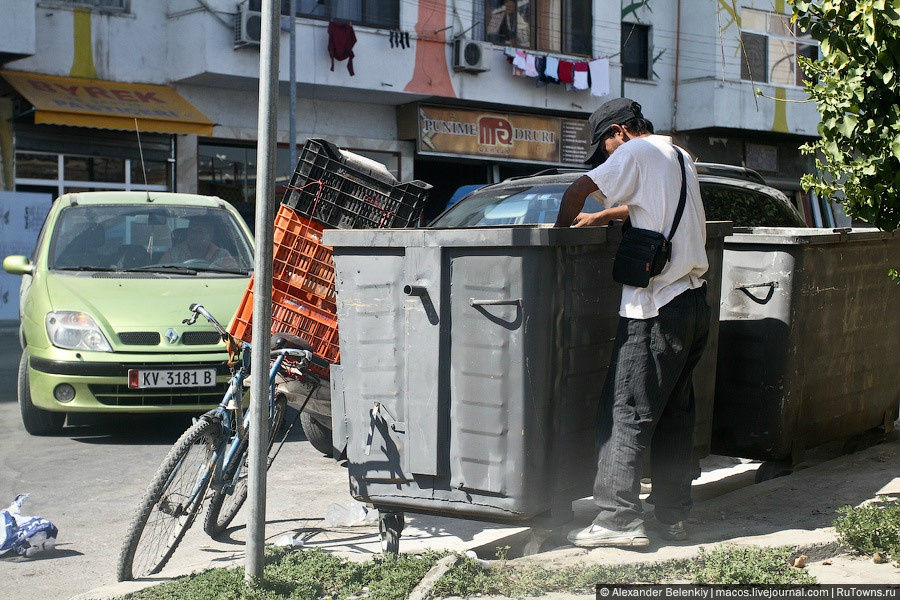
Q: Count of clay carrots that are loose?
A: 0